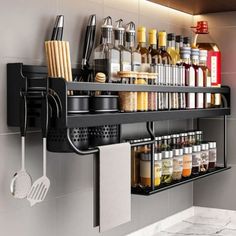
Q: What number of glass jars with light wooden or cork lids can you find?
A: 3